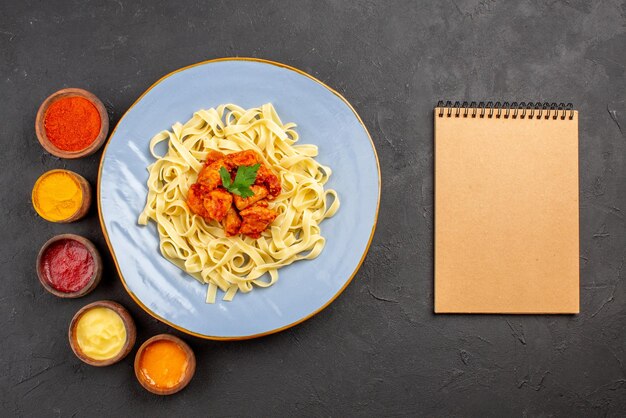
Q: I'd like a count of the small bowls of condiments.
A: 5